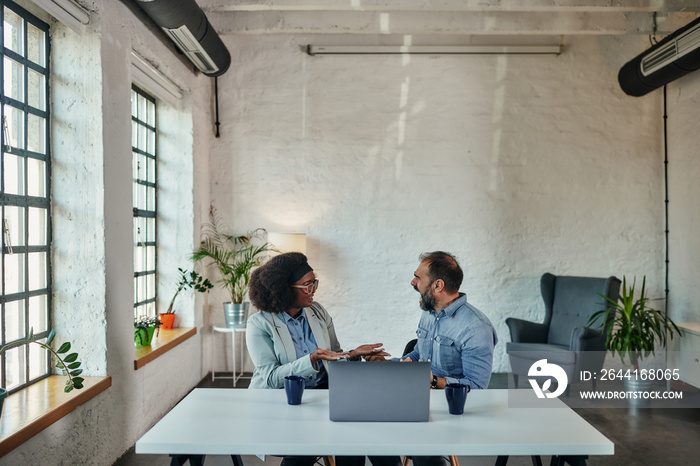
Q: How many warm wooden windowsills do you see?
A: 2